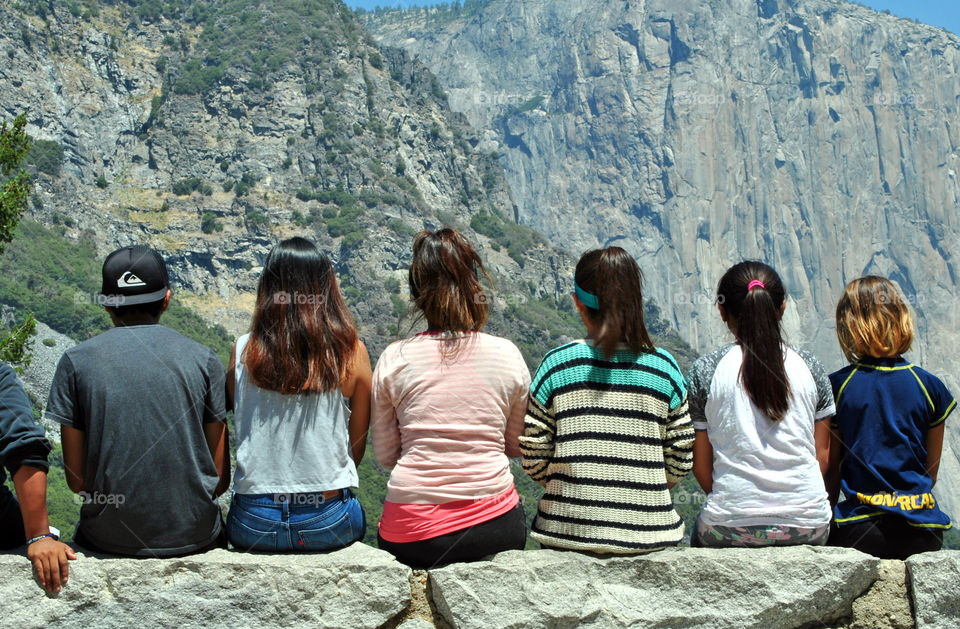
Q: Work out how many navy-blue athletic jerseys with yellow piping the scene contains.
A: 1